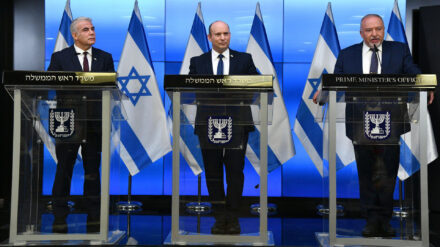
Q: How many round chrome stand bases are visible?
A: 6